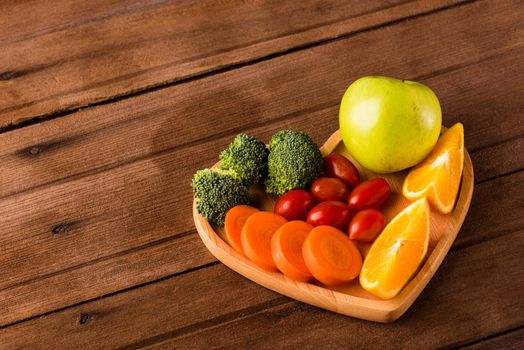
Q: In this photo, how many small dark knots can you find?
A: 4